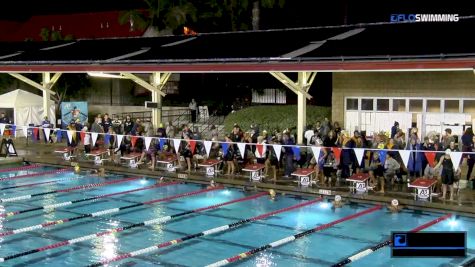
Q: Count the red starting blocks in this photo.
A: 9